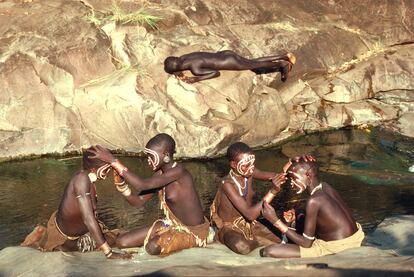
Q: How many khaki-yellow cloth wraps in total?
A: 1